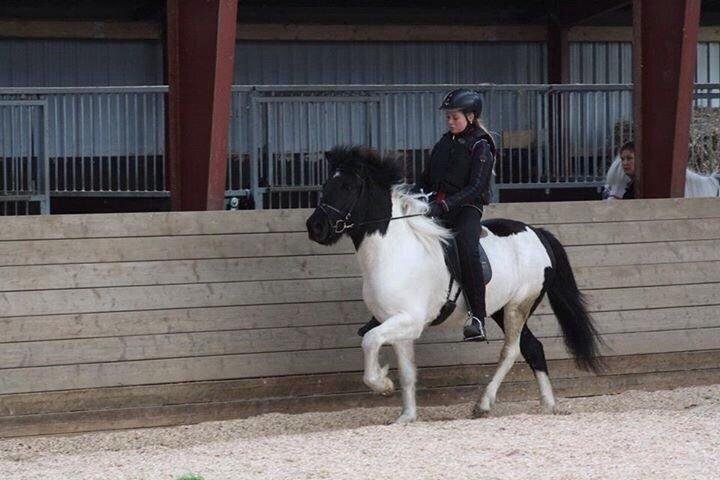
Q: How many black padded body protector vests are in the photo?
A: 1